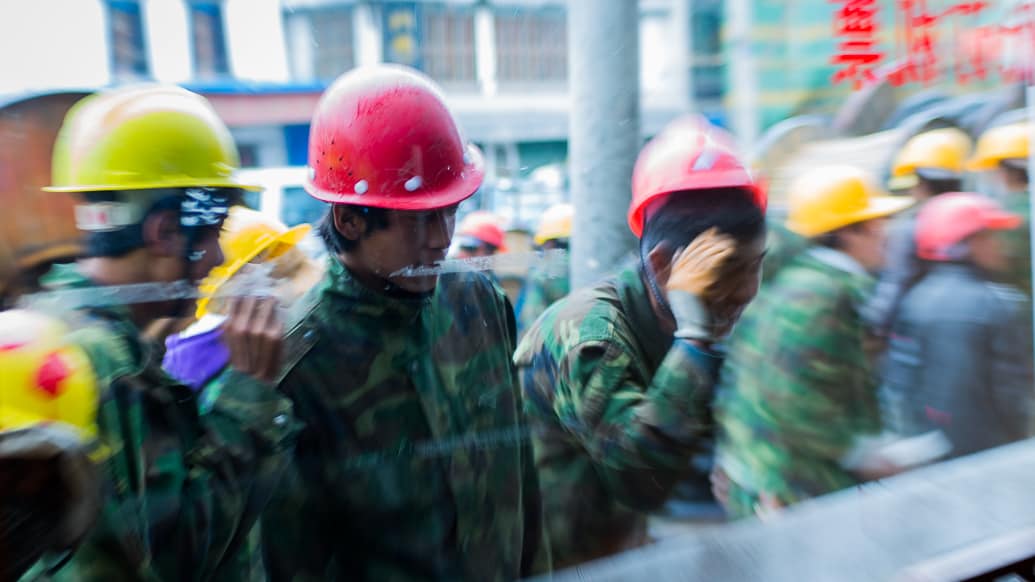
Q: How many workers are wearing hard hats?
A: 11